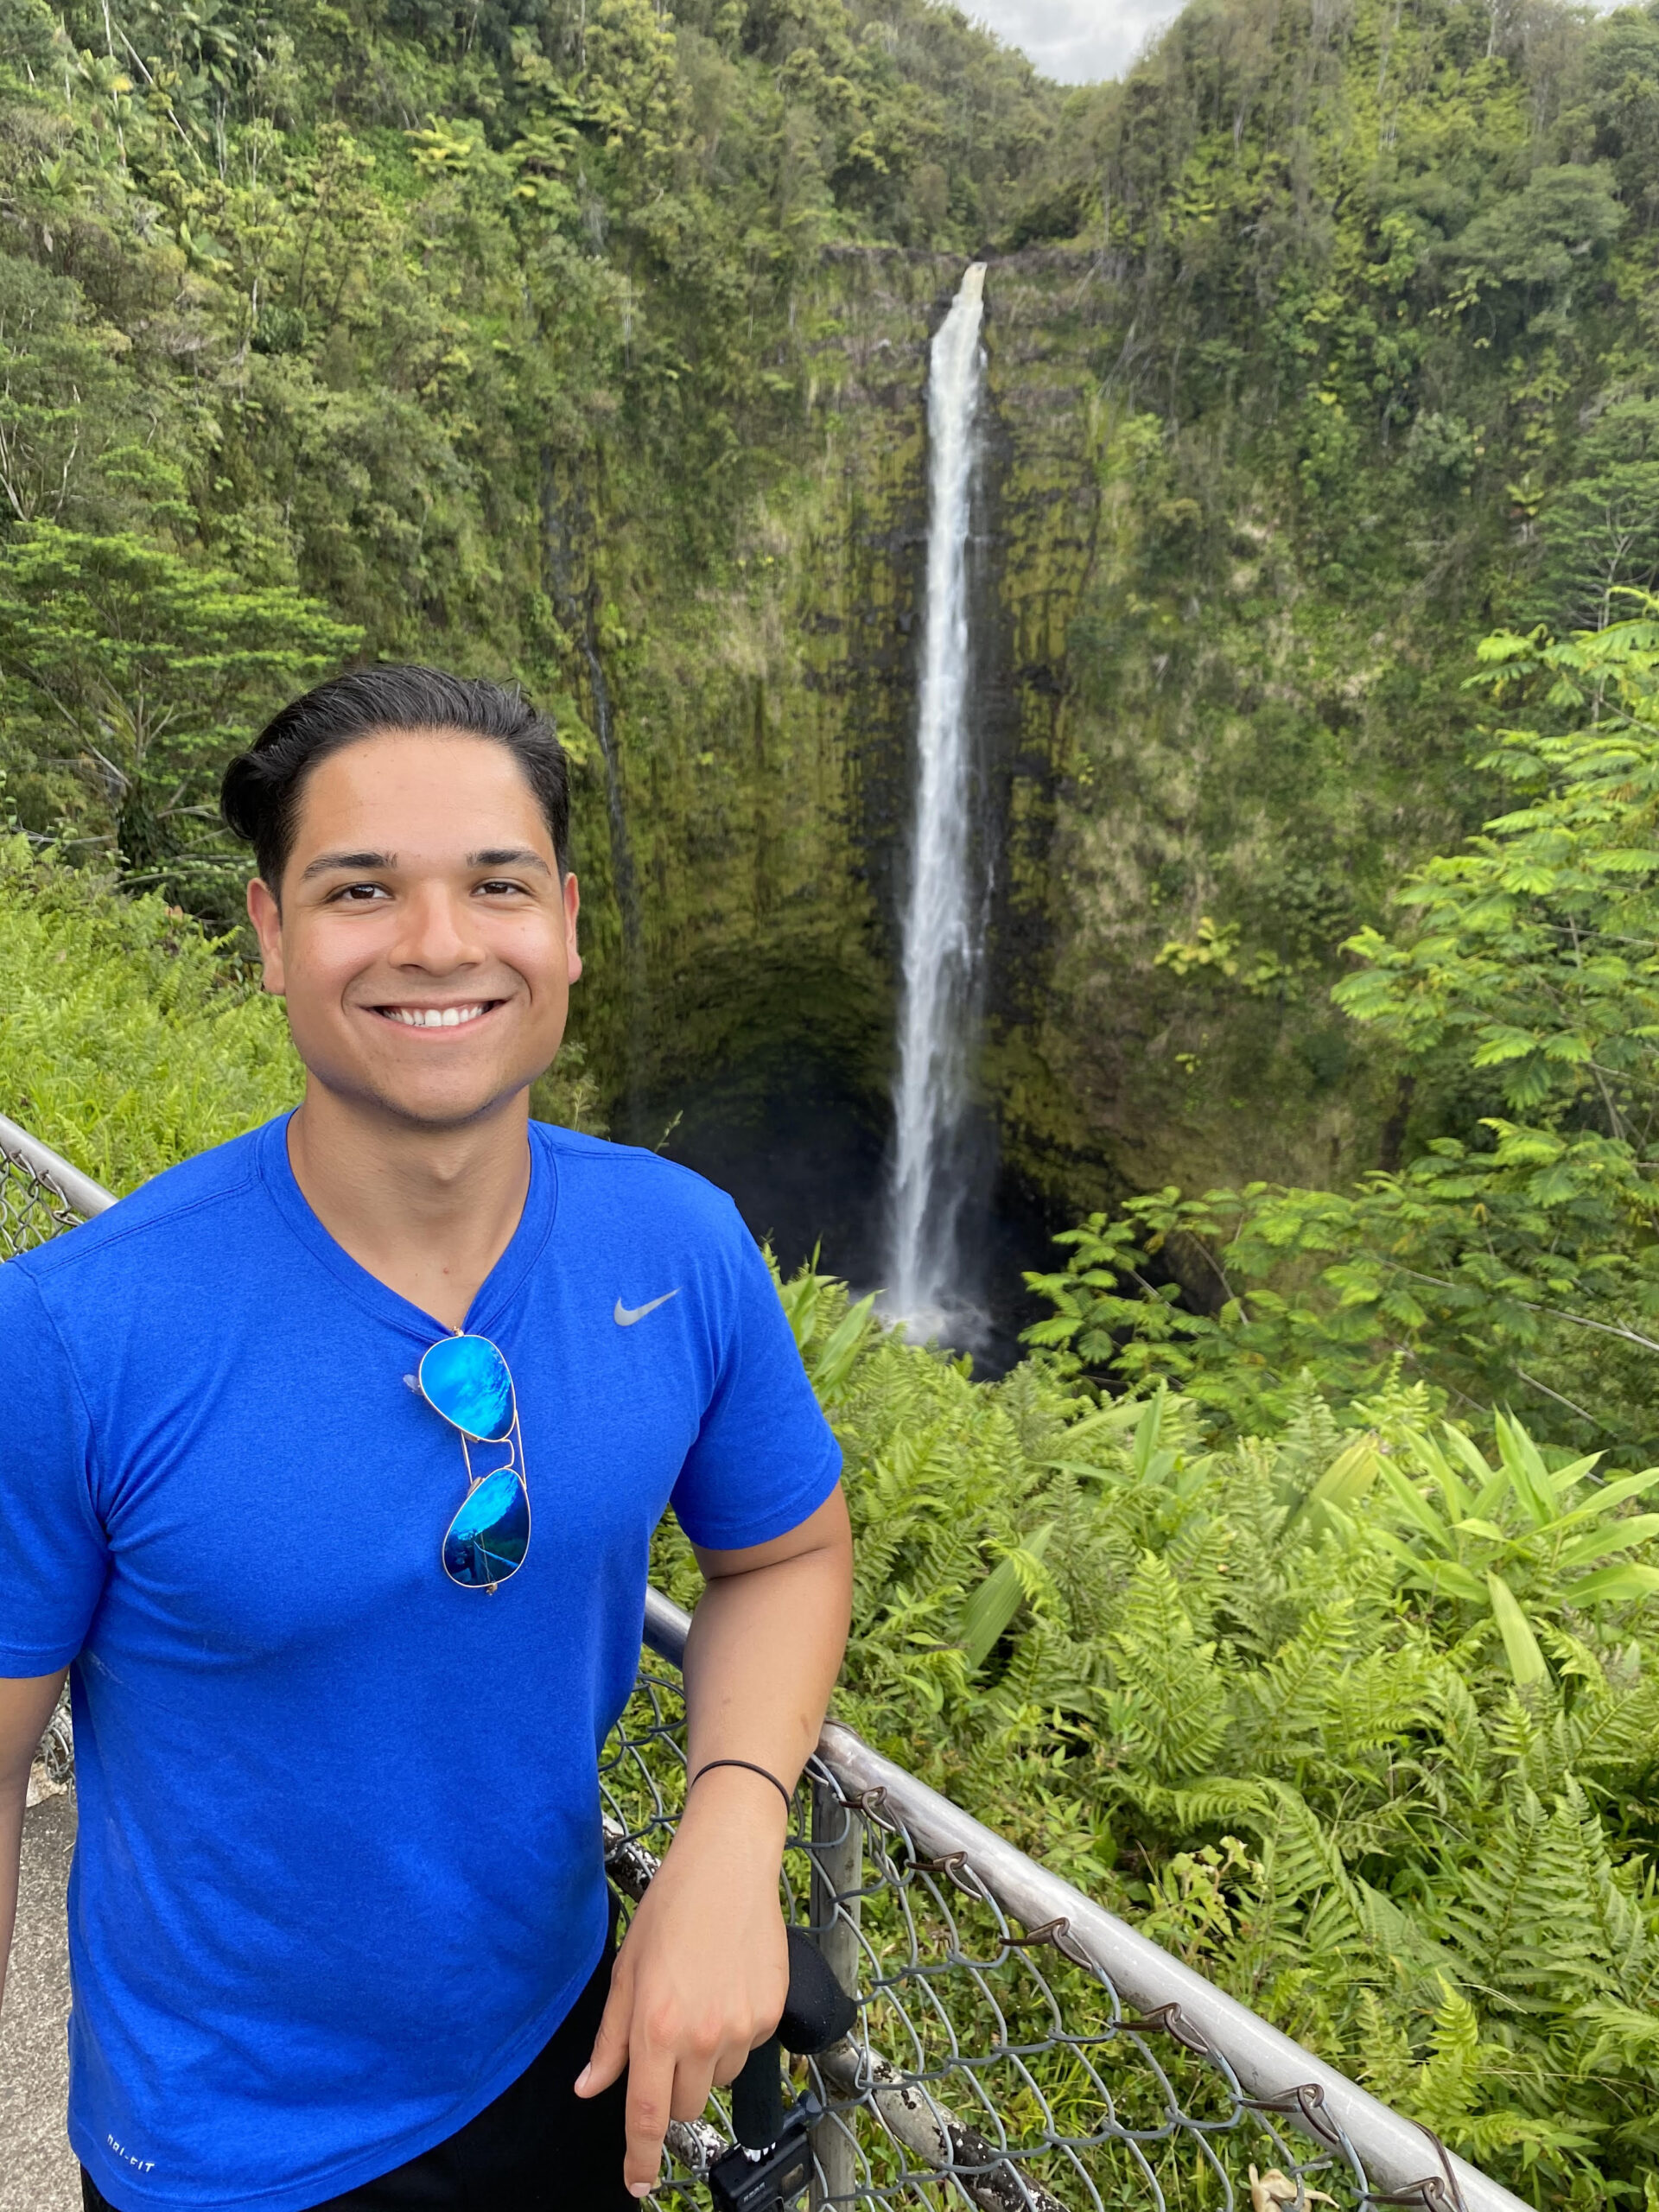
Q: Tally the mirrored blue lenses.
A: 2